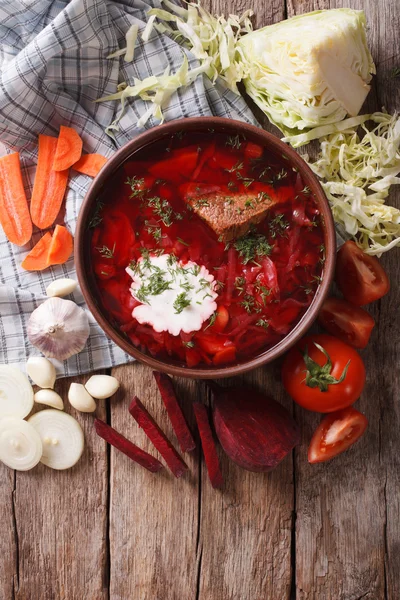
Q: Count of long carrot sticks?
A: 2